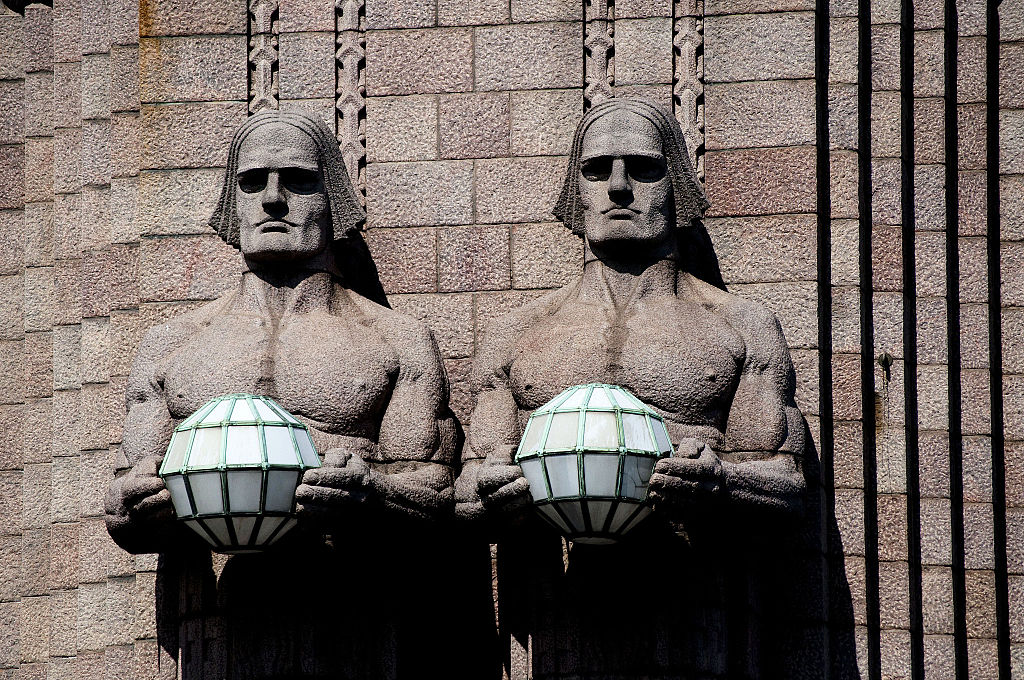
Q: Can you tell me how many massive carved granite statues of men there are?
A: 2